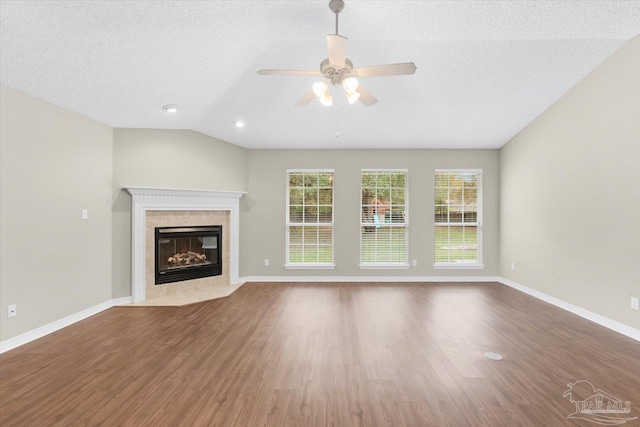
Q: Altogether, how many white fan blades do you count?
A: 5